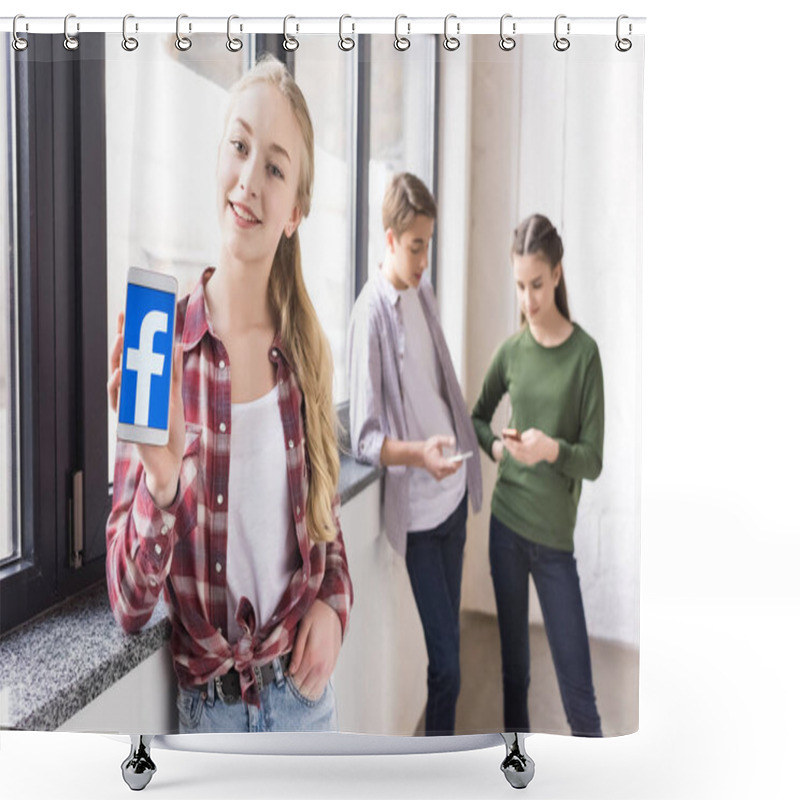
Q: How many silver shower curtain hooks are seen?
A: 12